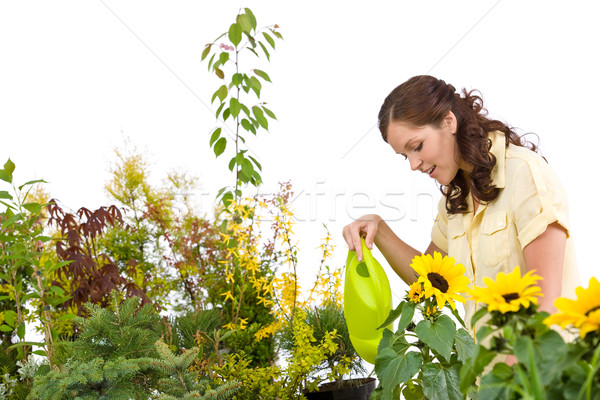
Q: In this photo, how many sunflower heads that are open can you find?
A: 3